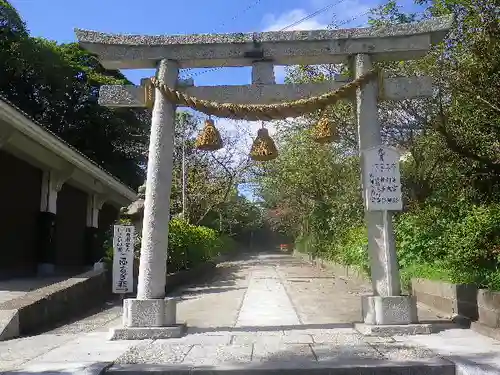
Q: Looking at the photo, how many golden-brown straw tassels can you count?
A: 3